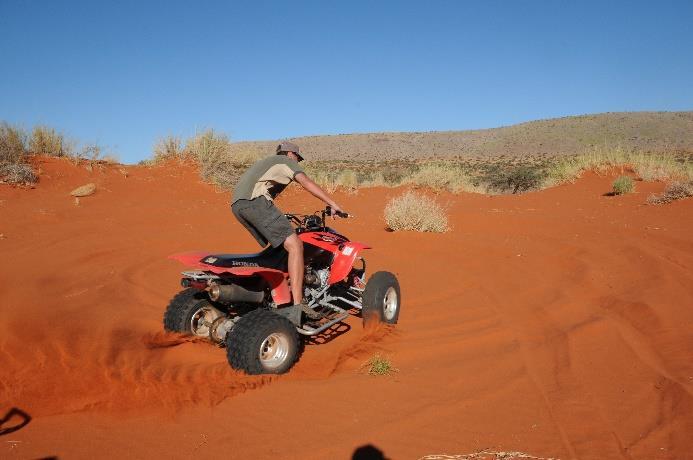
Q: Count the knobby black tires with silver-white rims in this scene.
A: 3